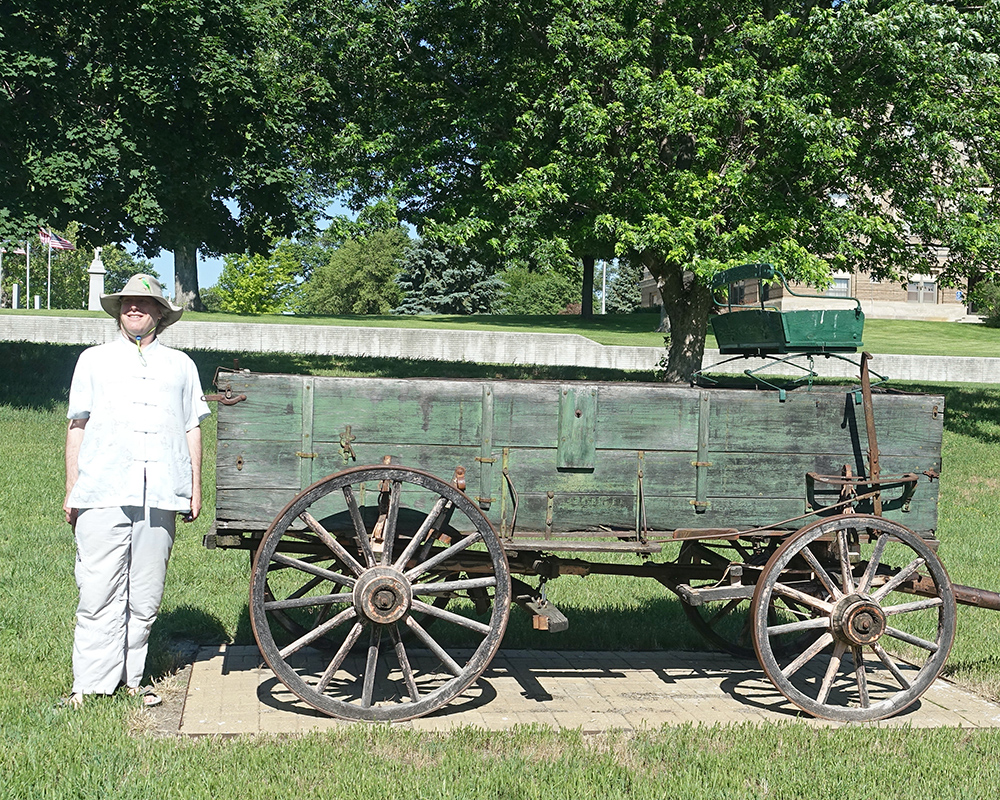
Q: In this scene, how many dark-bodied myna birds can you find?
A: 0